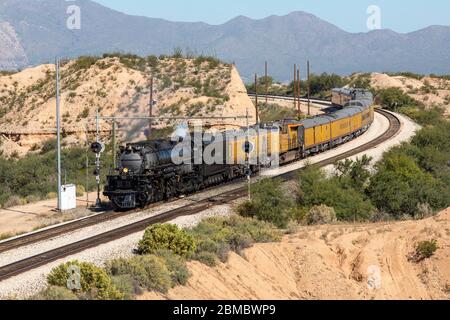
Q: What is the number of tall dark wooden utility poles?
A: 6